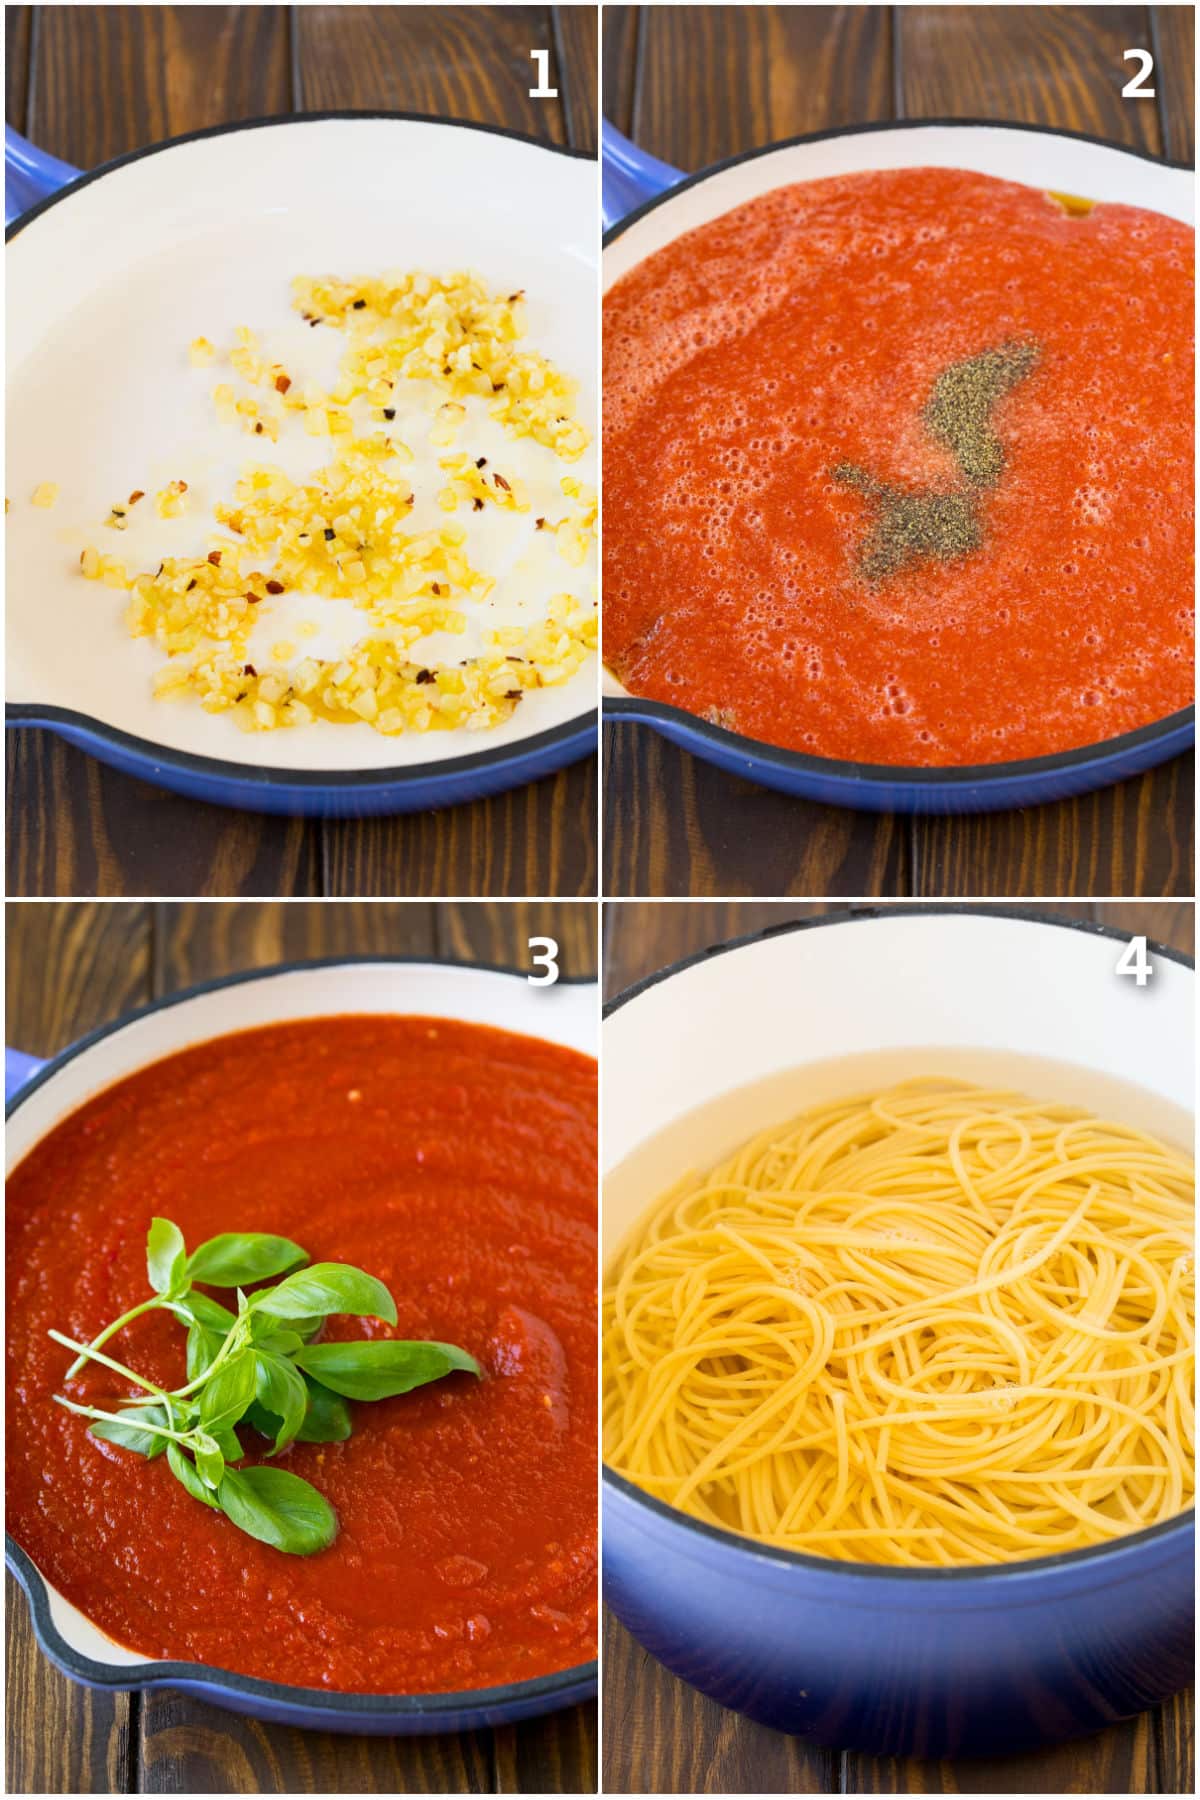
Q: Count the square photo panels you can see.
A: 4